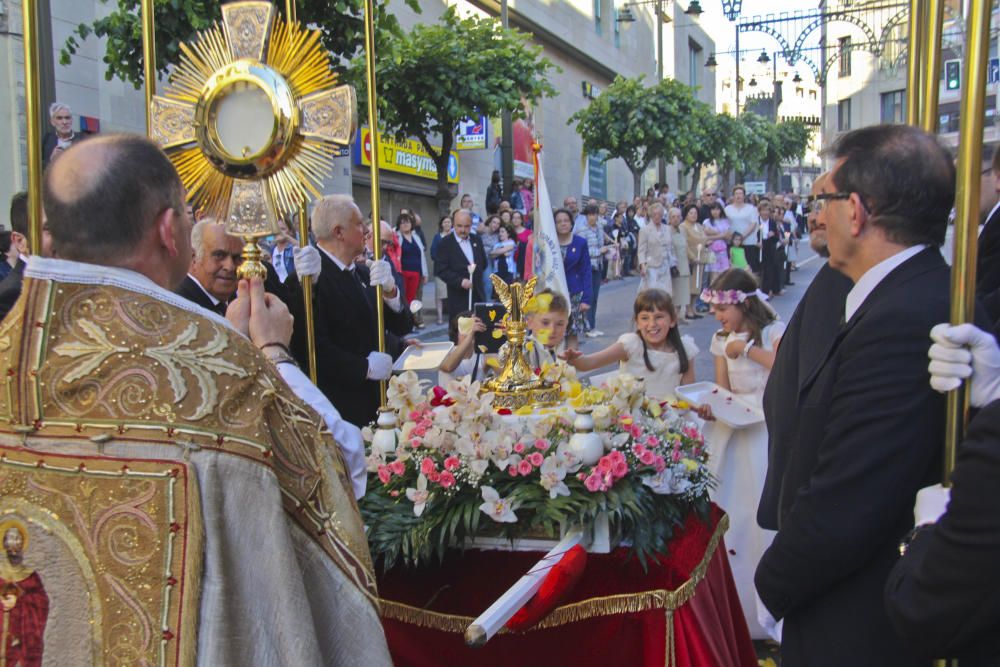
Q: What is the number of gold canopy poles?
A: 7